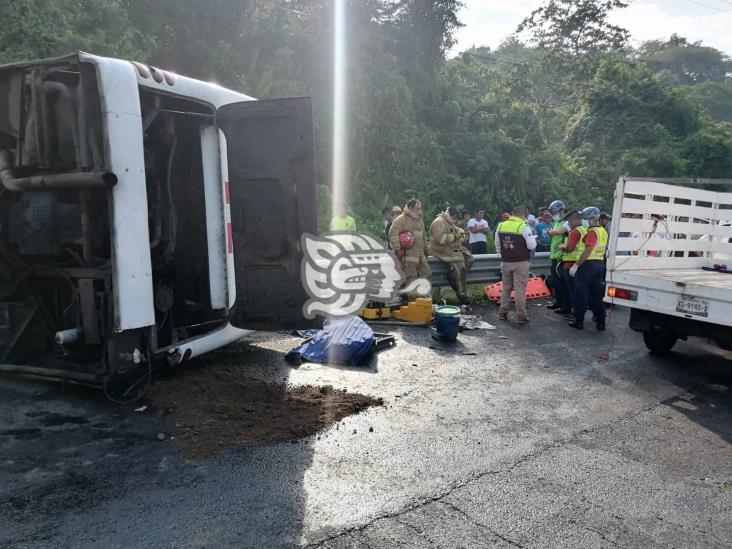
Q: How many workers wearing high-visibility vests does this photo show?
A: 4